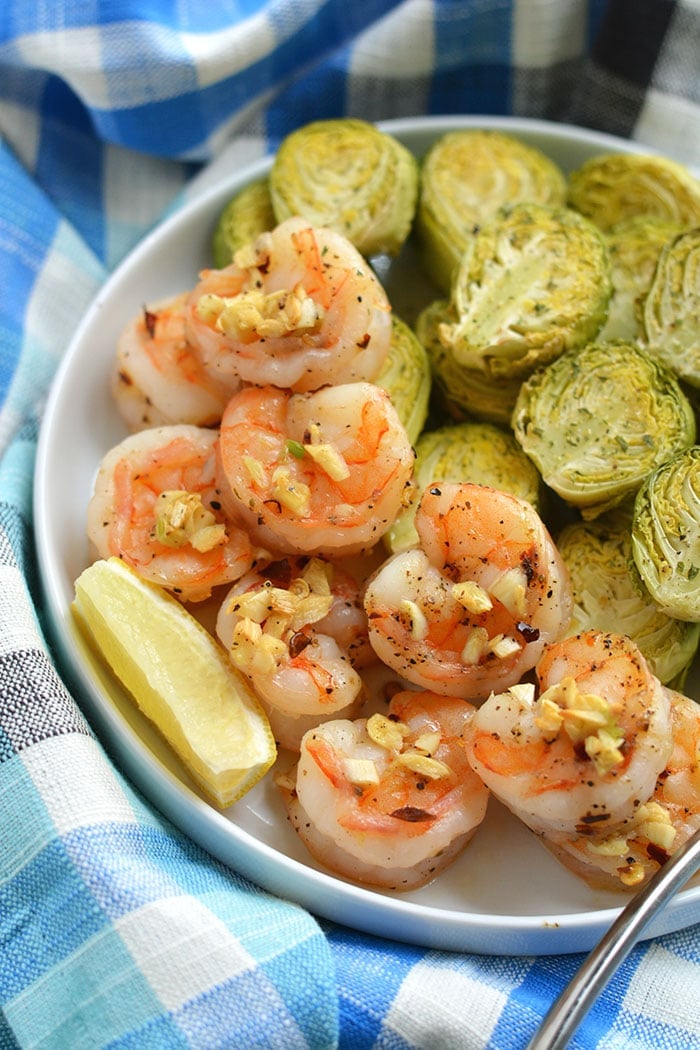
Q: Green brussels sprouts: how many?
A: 13